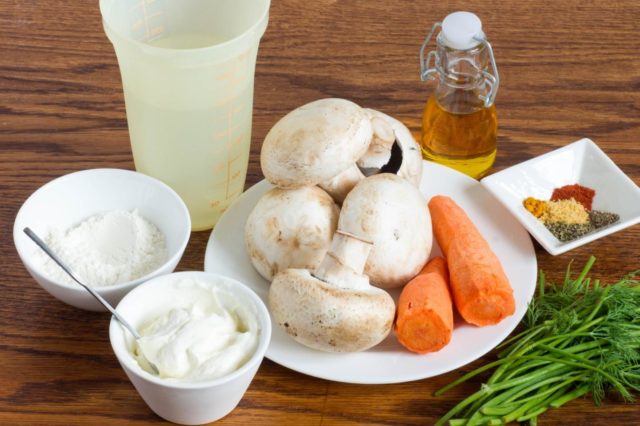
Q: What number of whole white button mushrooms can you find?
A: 5